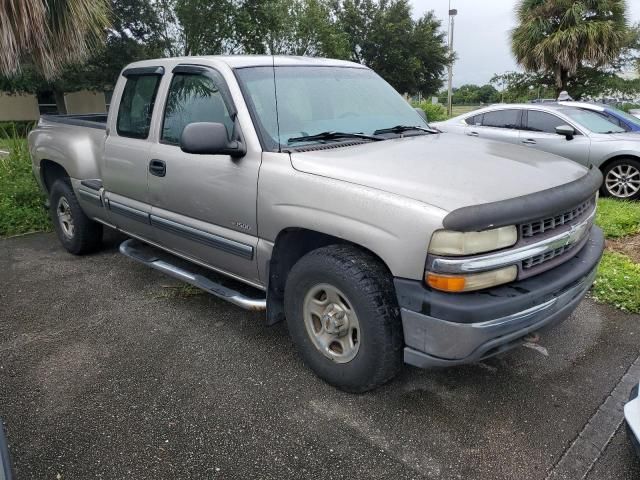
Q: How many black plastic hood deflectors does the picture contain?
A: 1